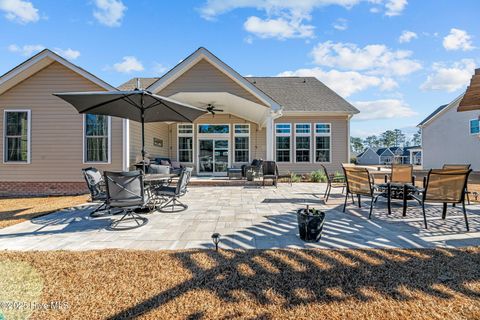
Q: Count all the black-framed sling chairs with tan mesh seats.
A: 5